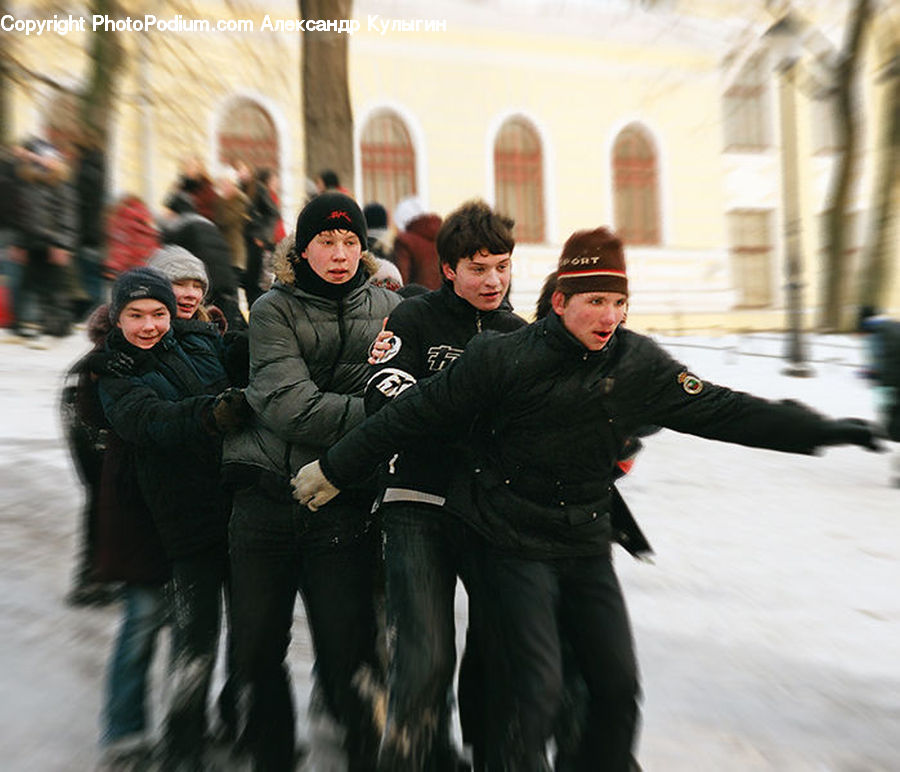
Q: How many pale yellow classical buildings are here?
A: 1